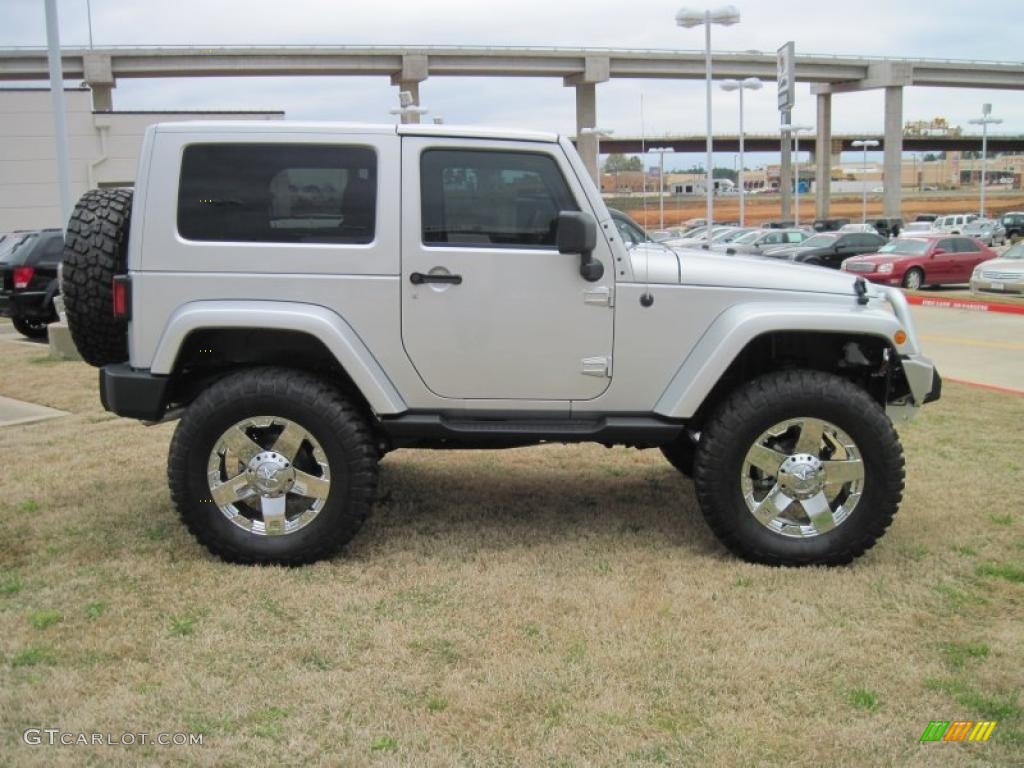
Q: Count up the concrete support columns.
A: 5